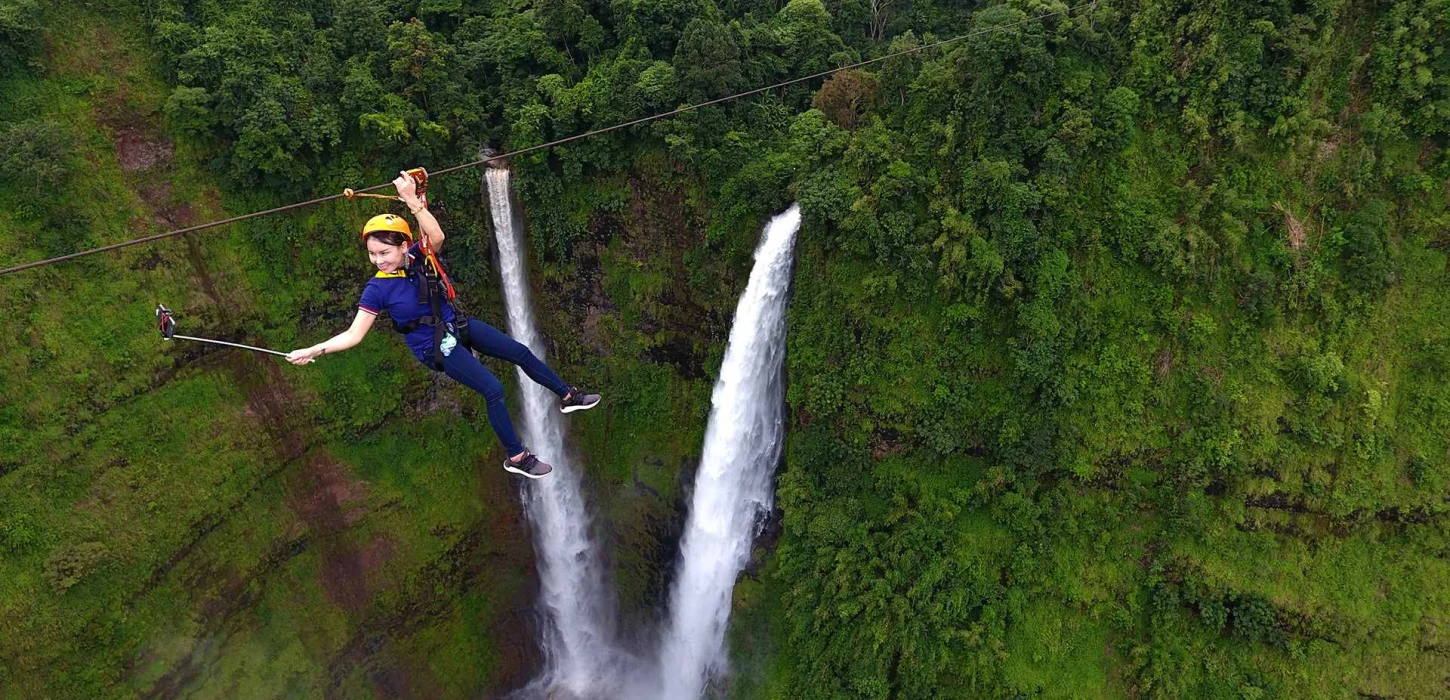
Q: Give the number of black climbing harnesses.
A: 1